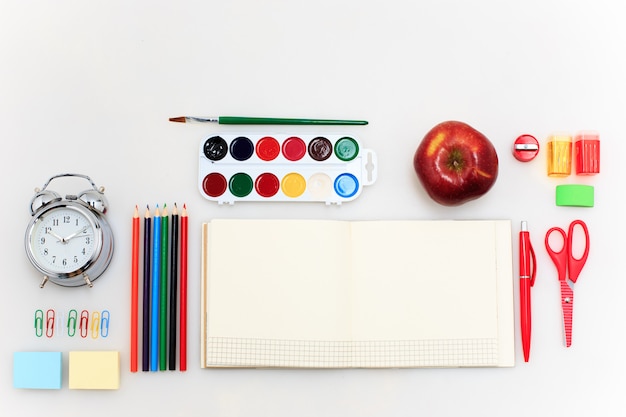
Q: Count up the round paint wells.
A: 12